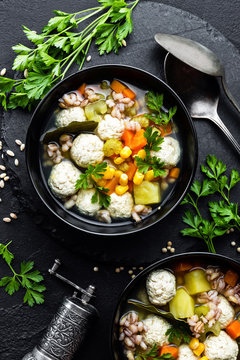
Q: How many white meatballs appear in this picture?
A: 12